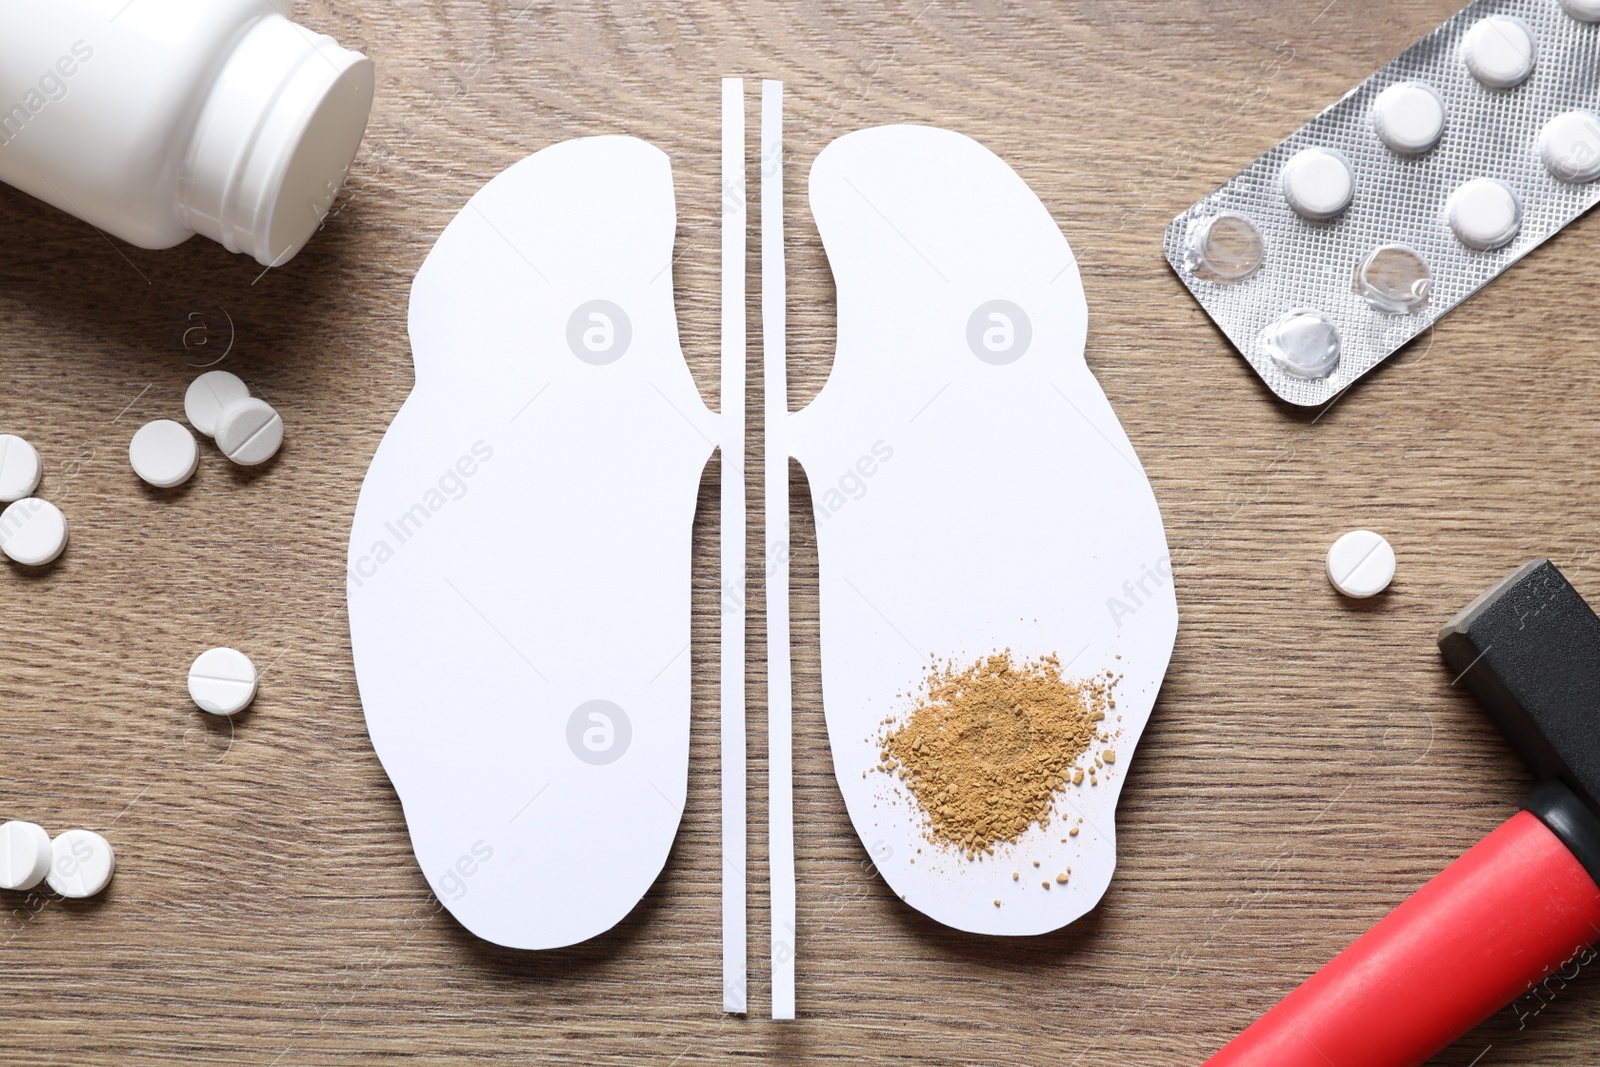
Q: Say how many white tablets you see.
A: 15